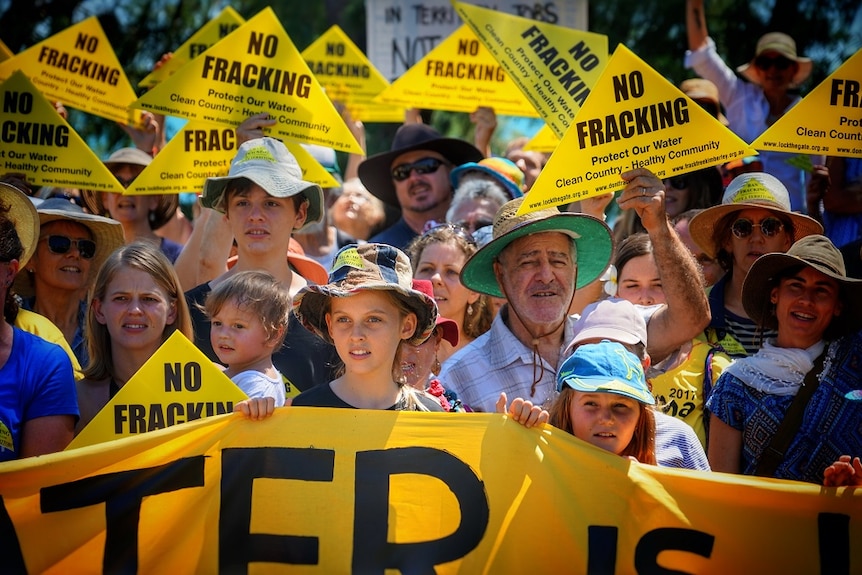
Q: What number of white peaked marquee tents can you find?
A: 0